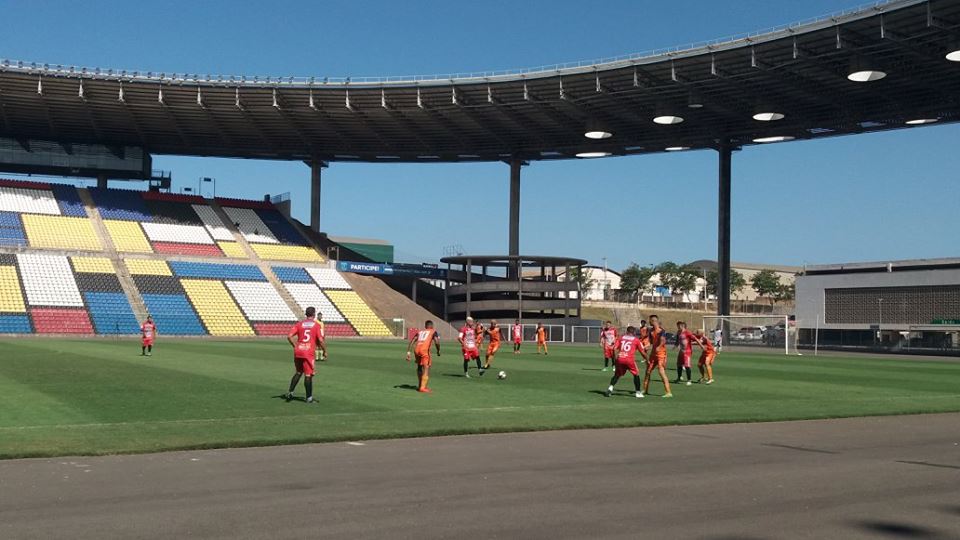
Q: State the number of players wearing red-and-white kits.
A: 7